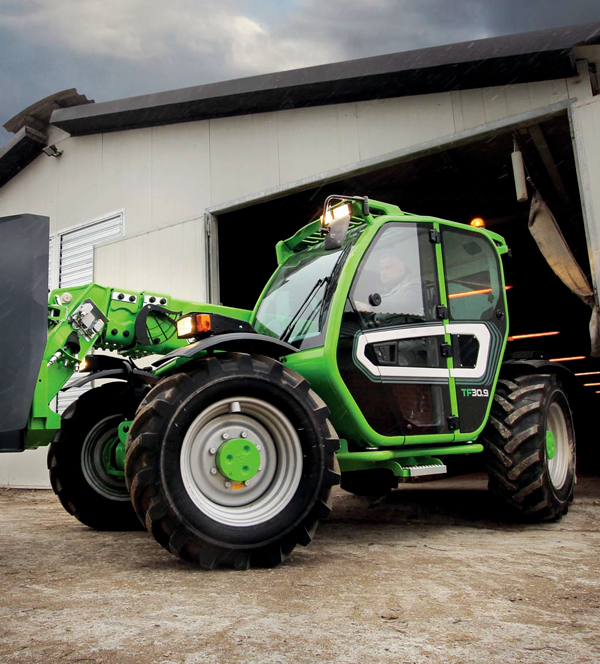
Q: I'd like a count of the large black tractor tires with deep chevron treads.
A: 3